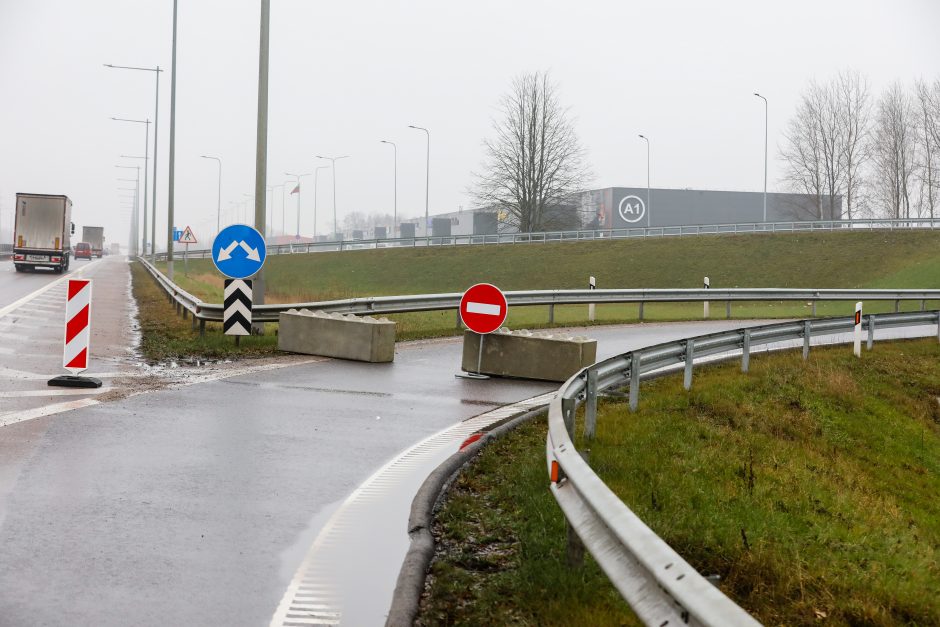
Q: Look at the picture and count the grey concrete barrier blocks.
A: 2